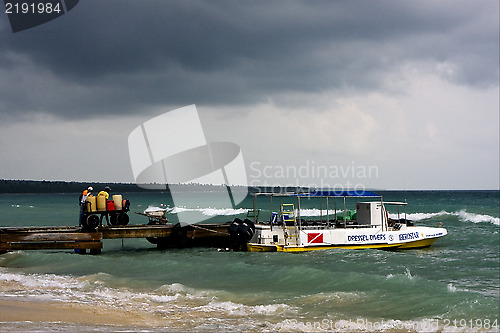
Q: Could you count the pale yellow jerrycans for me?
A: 3